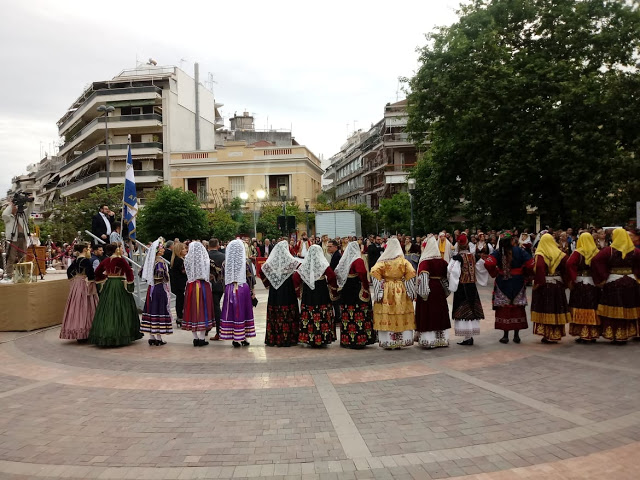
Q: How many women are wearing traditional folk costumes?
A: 15